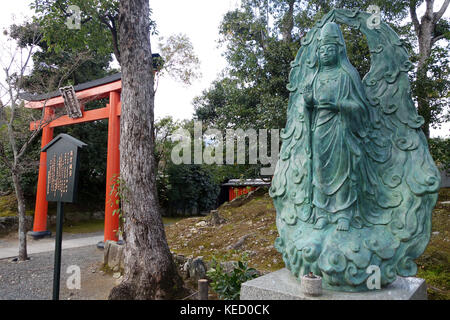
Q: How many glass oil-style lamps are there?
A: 0